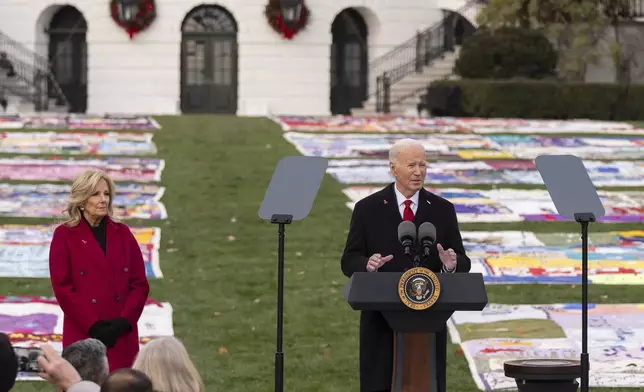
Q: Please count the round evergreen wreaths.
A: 2